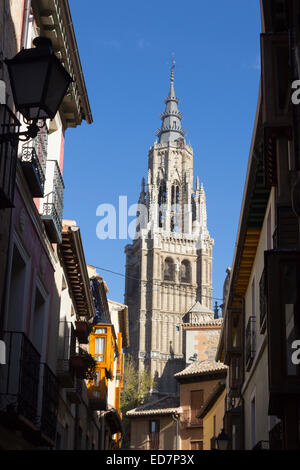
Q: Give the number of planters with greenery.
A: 2